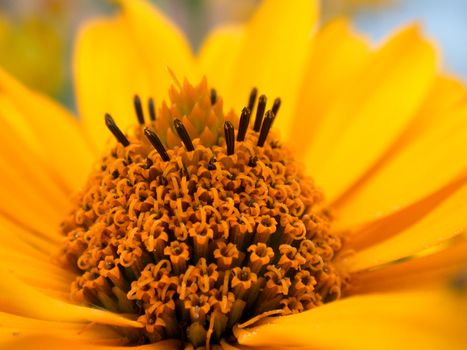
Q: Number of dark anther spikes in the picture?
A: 12